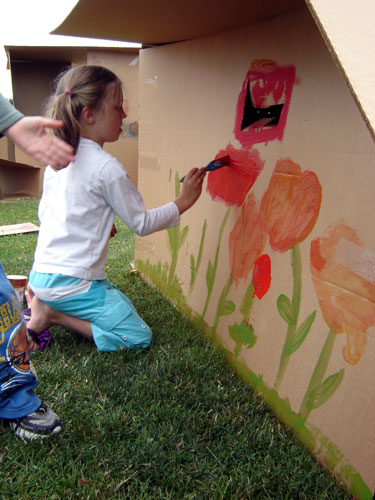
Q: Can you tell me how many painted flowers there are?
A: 5